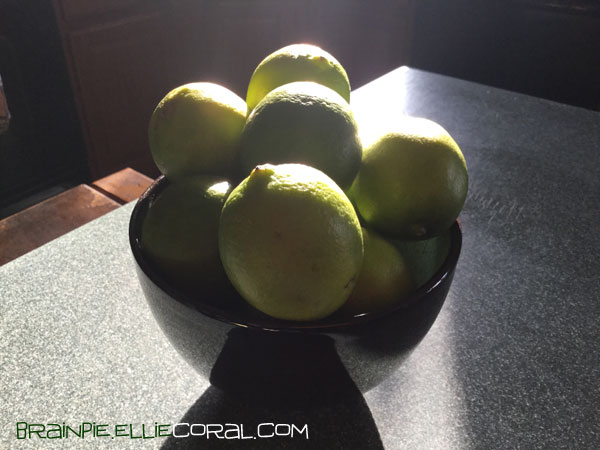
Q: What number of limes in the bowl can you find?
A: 8